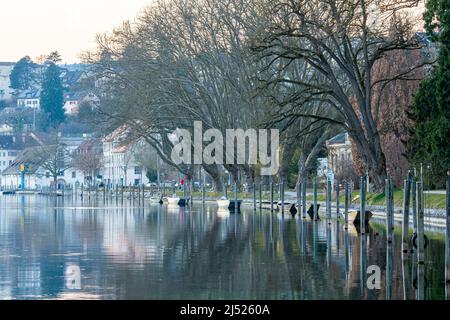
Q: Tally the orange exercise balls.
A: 0